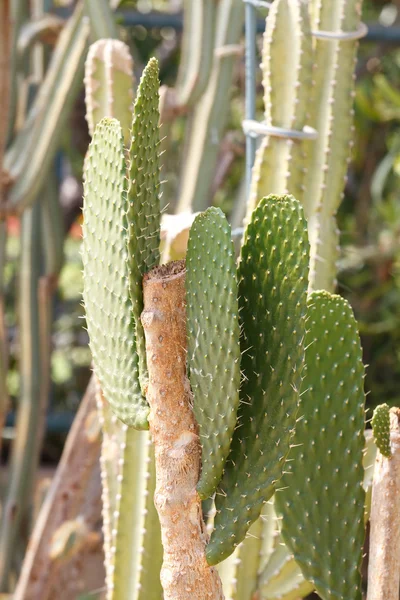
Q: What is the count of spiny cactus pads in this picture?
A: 6